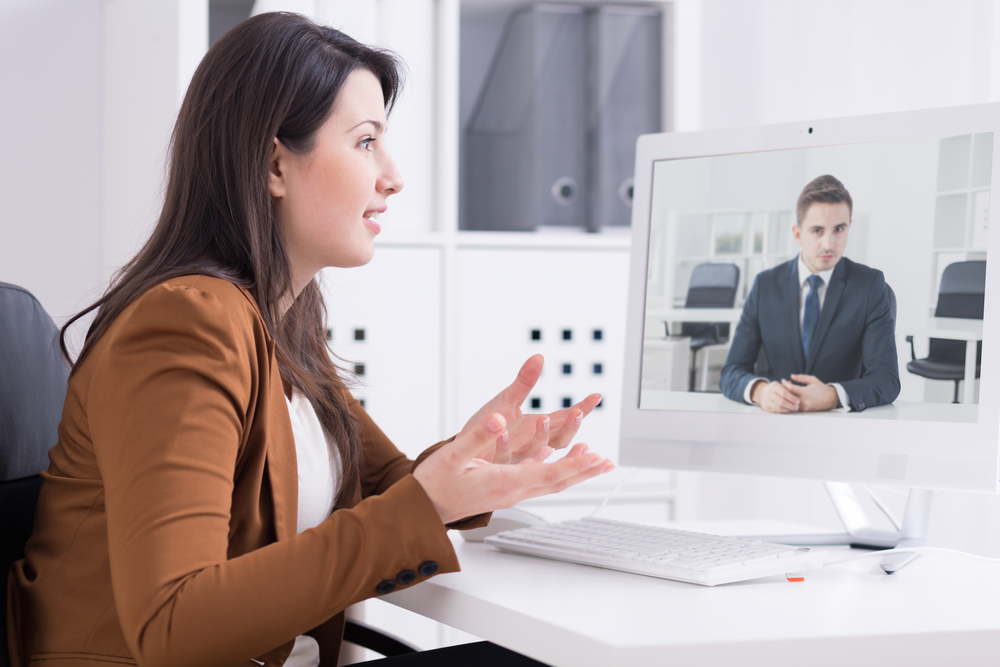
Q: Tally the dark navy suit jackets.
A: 1